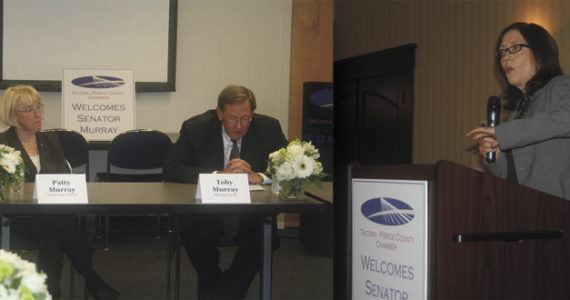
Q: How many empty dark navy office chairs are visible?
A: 2